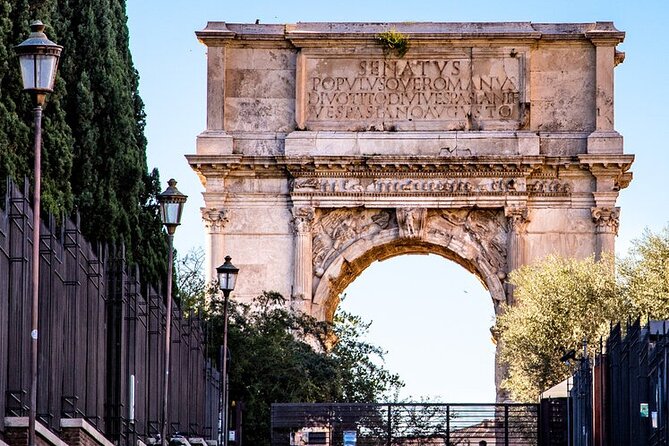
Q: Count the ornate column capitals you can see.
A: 4